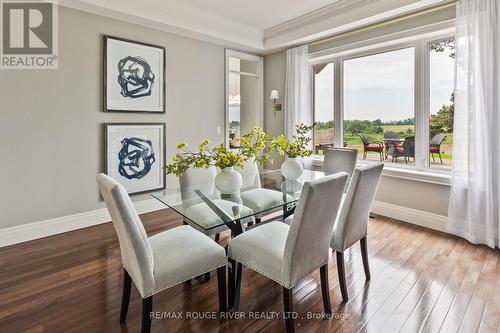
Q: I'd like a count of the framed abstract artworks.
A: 2